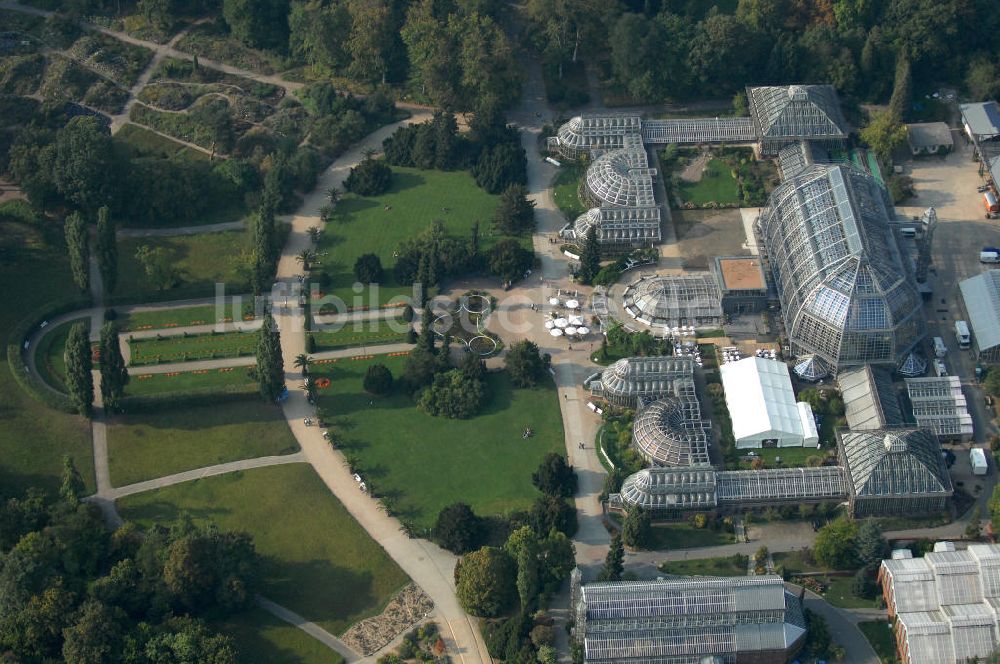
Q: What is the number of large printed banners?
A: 0